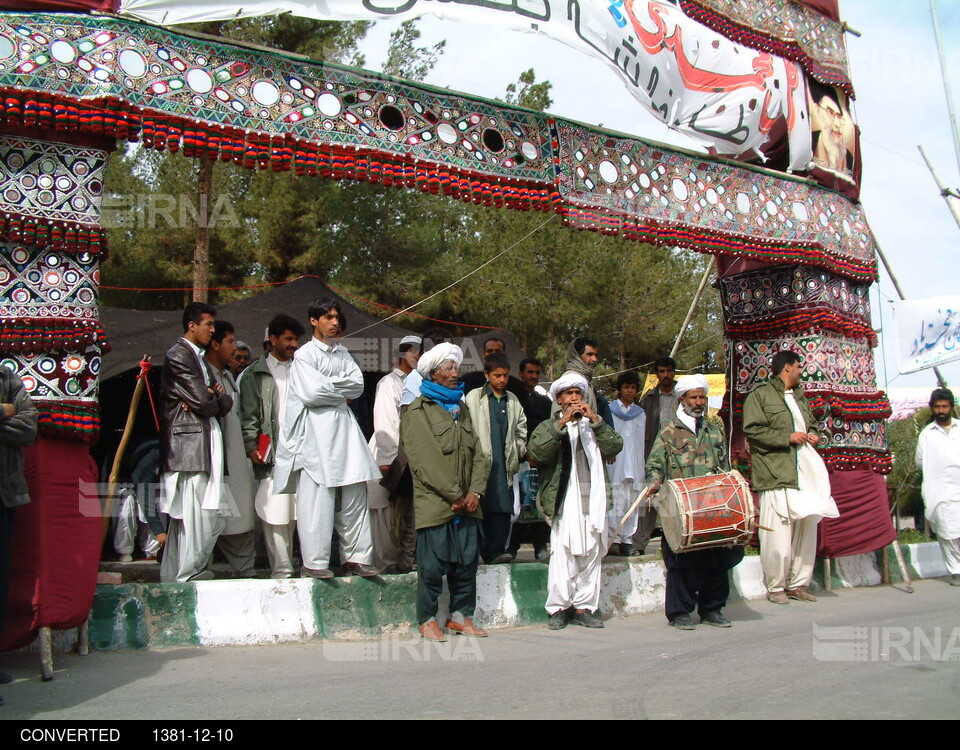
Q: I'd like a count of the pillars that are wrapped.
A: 2